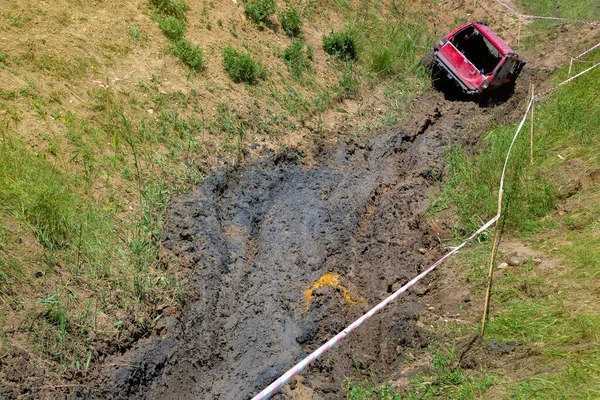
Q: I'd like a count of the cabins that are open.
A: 1